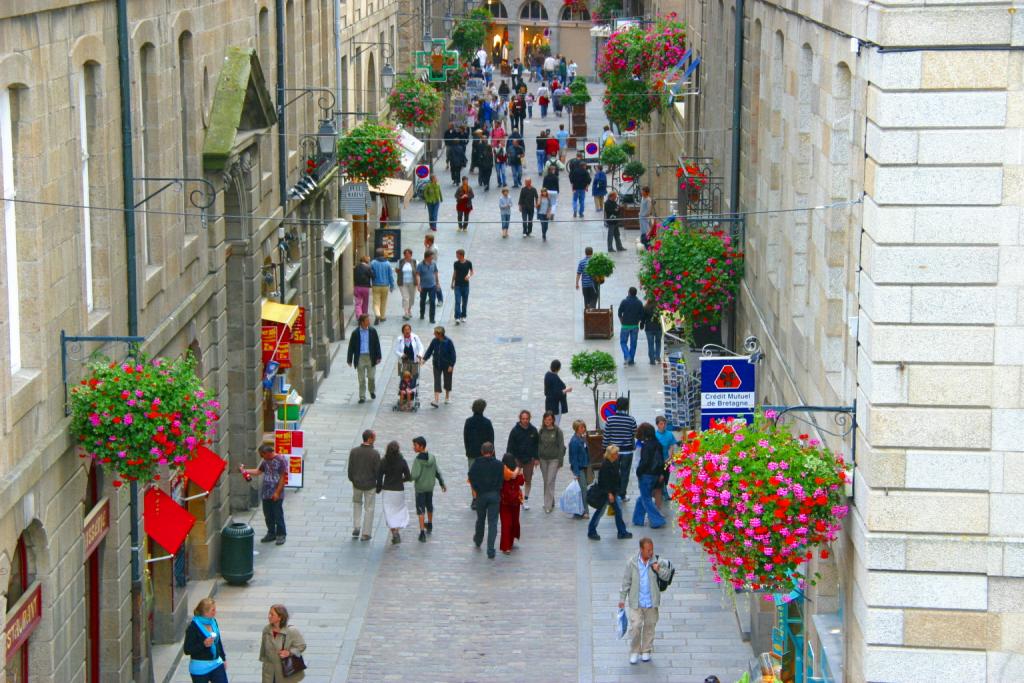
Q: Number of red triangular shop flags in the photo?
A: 2